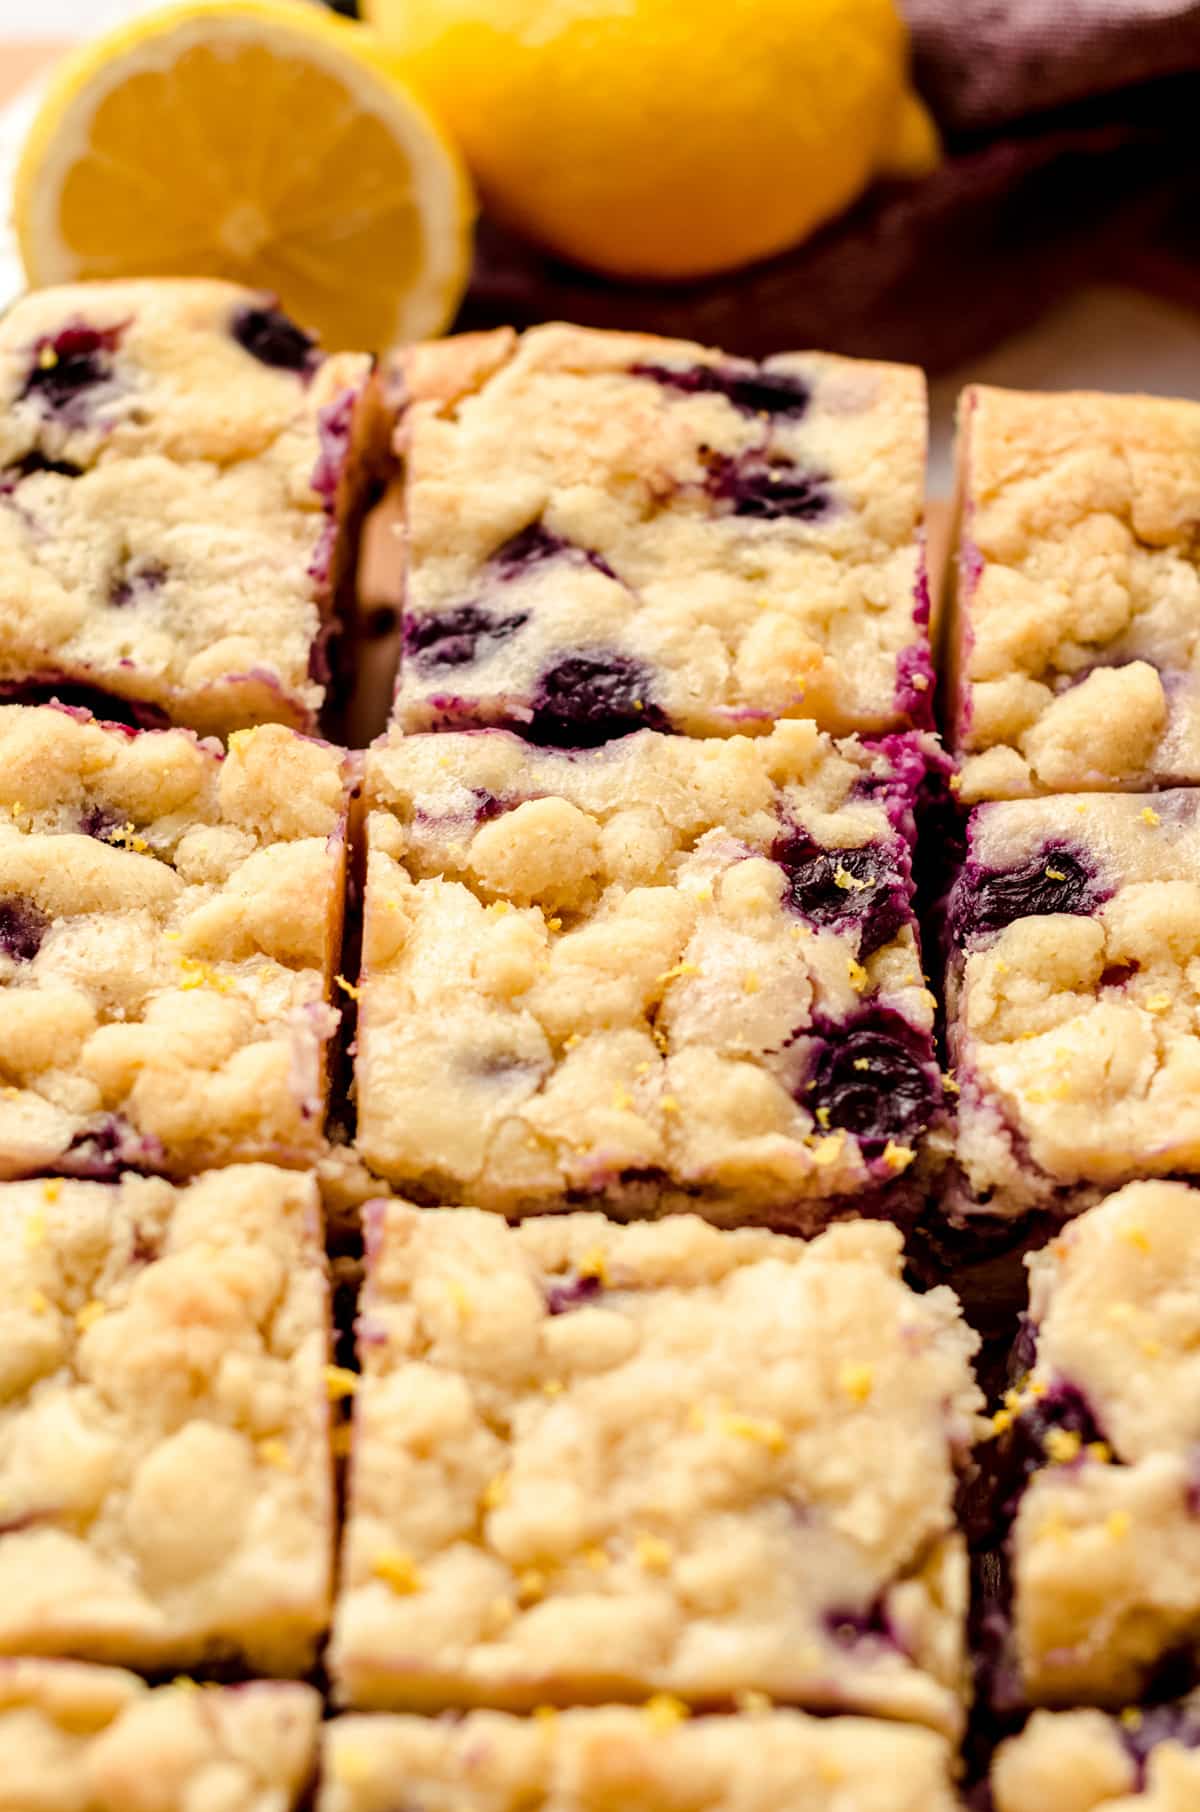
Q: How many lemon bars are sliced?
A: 12